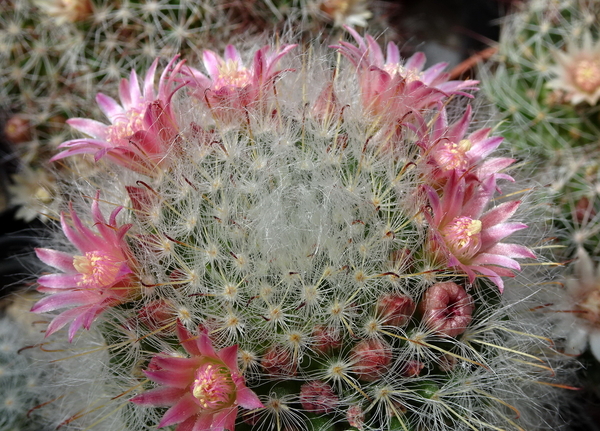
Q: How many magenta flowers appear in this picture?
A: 7